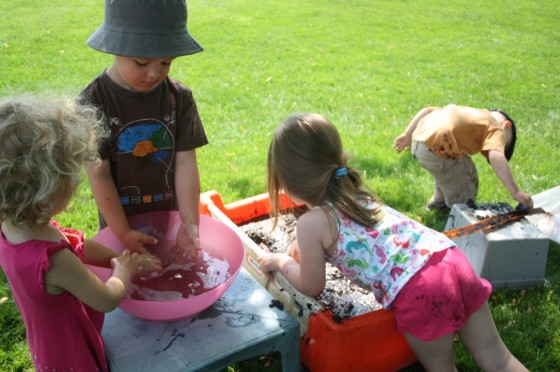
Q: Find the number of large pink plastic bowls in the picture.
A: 1